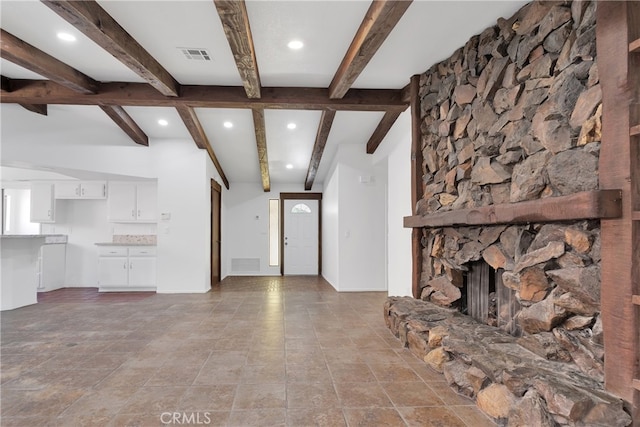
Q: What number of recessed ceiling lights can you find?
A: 6